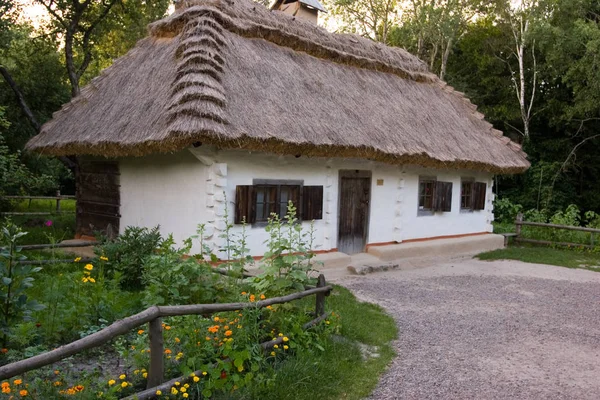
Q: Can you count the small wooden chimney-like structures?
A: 1